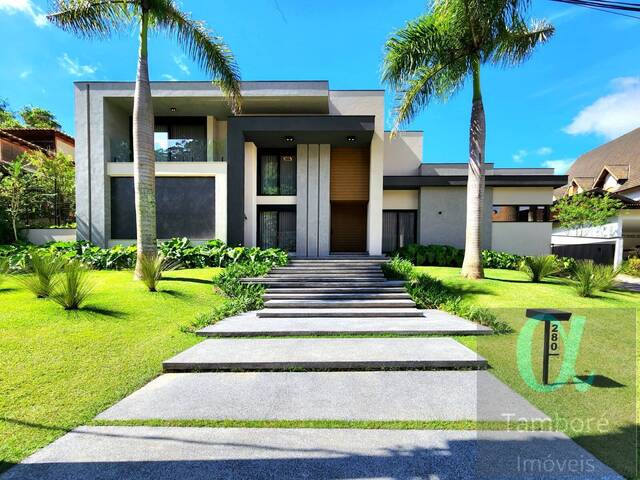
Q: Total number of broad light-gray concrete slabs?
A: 4